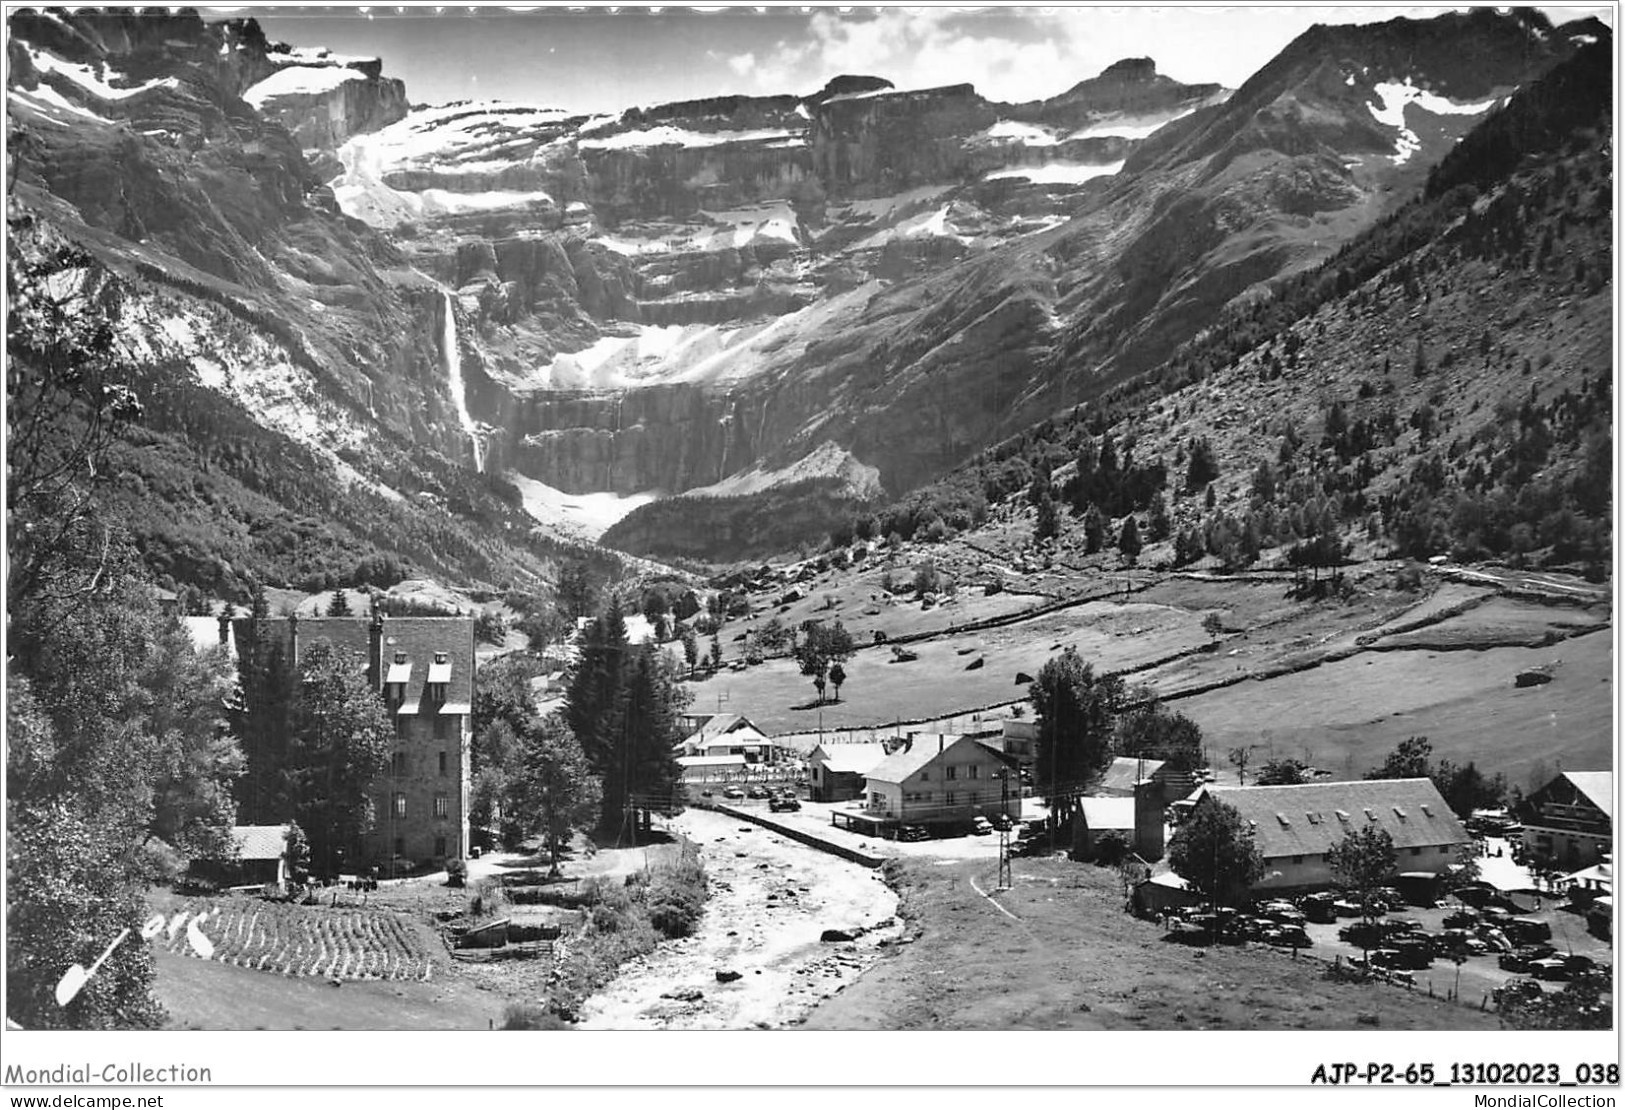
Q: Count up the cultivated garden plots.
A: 1